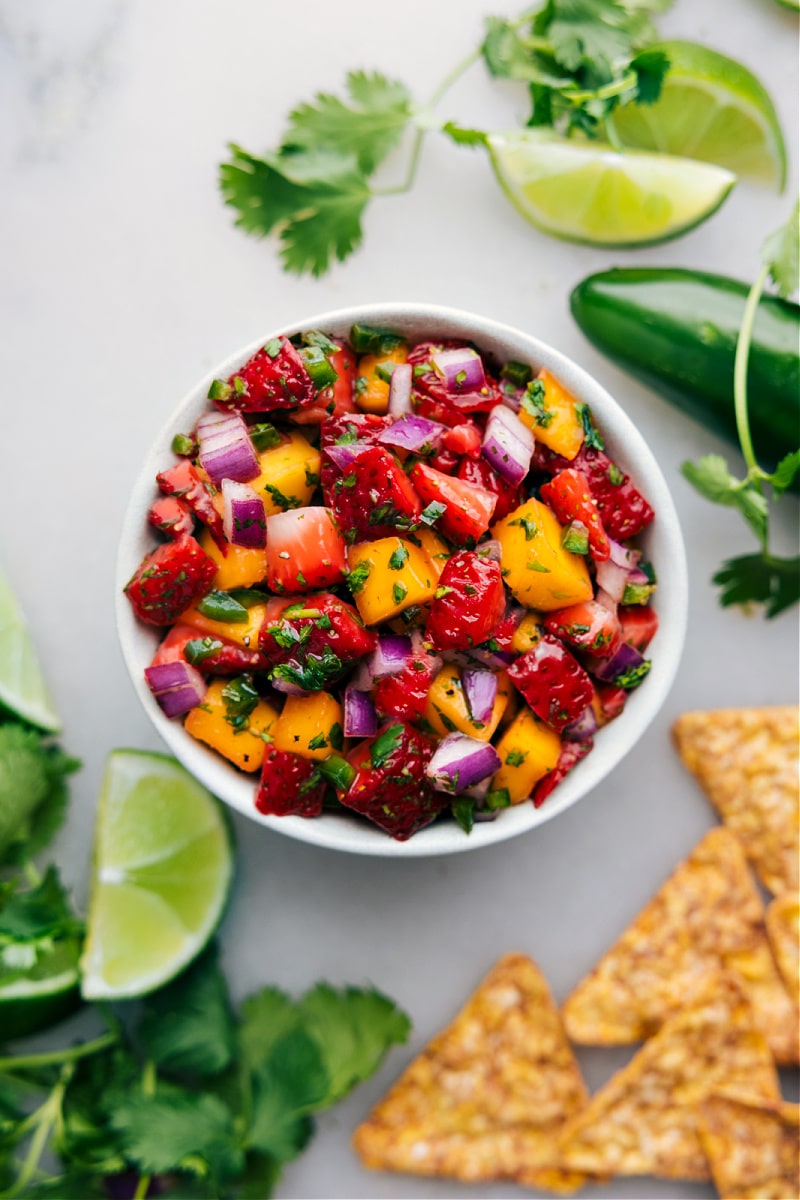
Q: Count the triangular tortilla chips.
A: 6